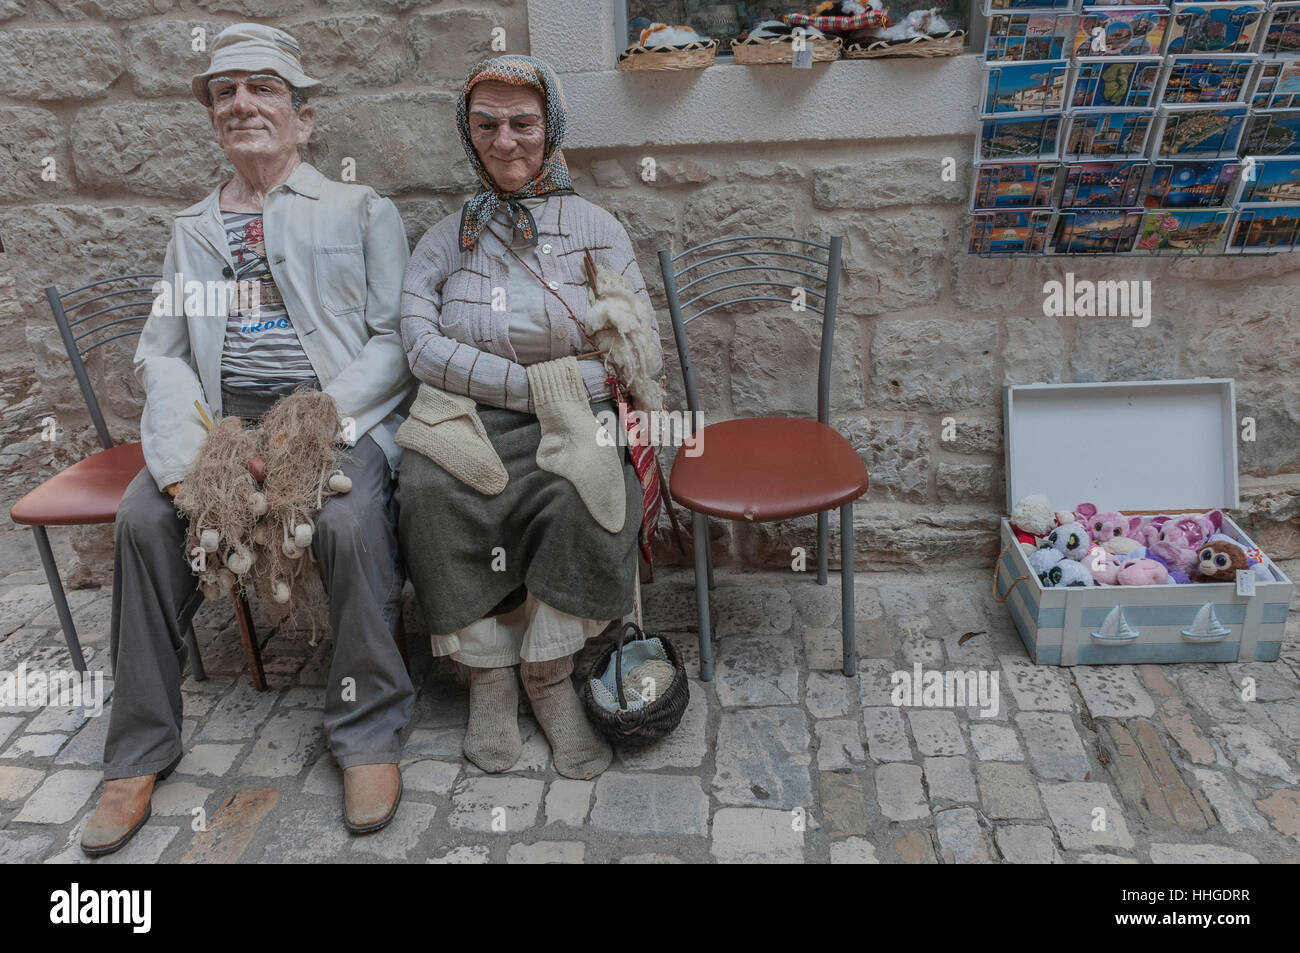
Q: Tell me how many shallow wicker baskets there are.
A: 3